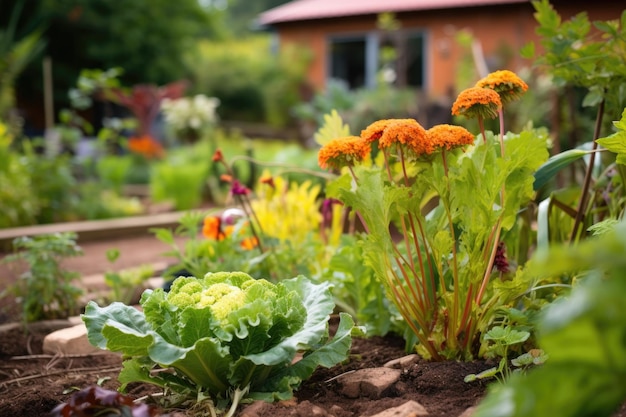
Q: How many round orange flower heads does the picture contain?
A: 6